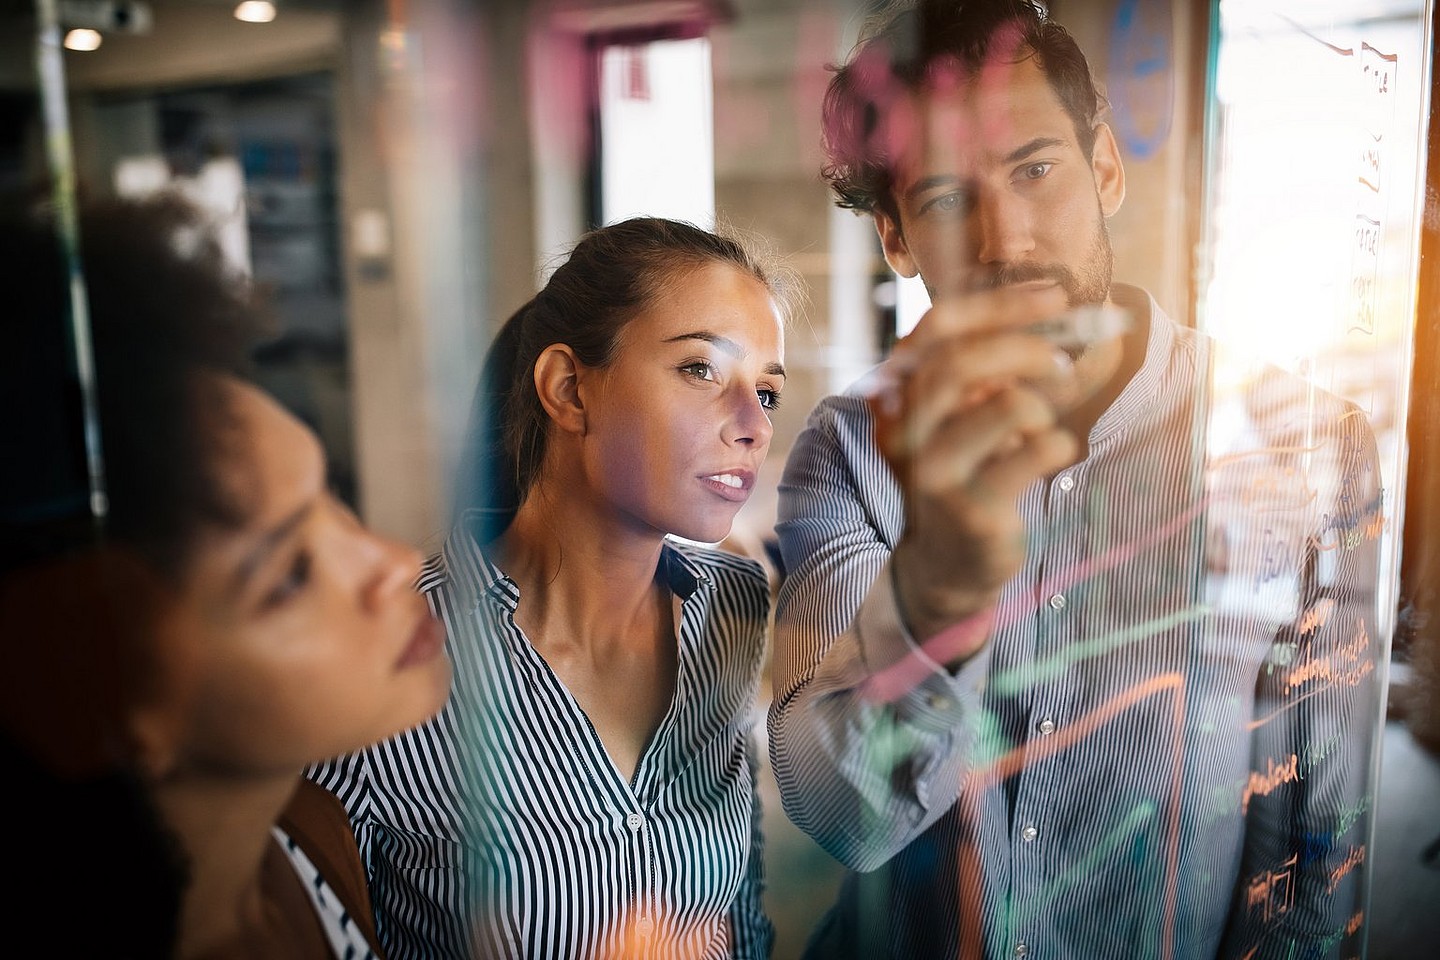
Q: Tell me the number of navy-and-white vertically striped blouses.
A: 1